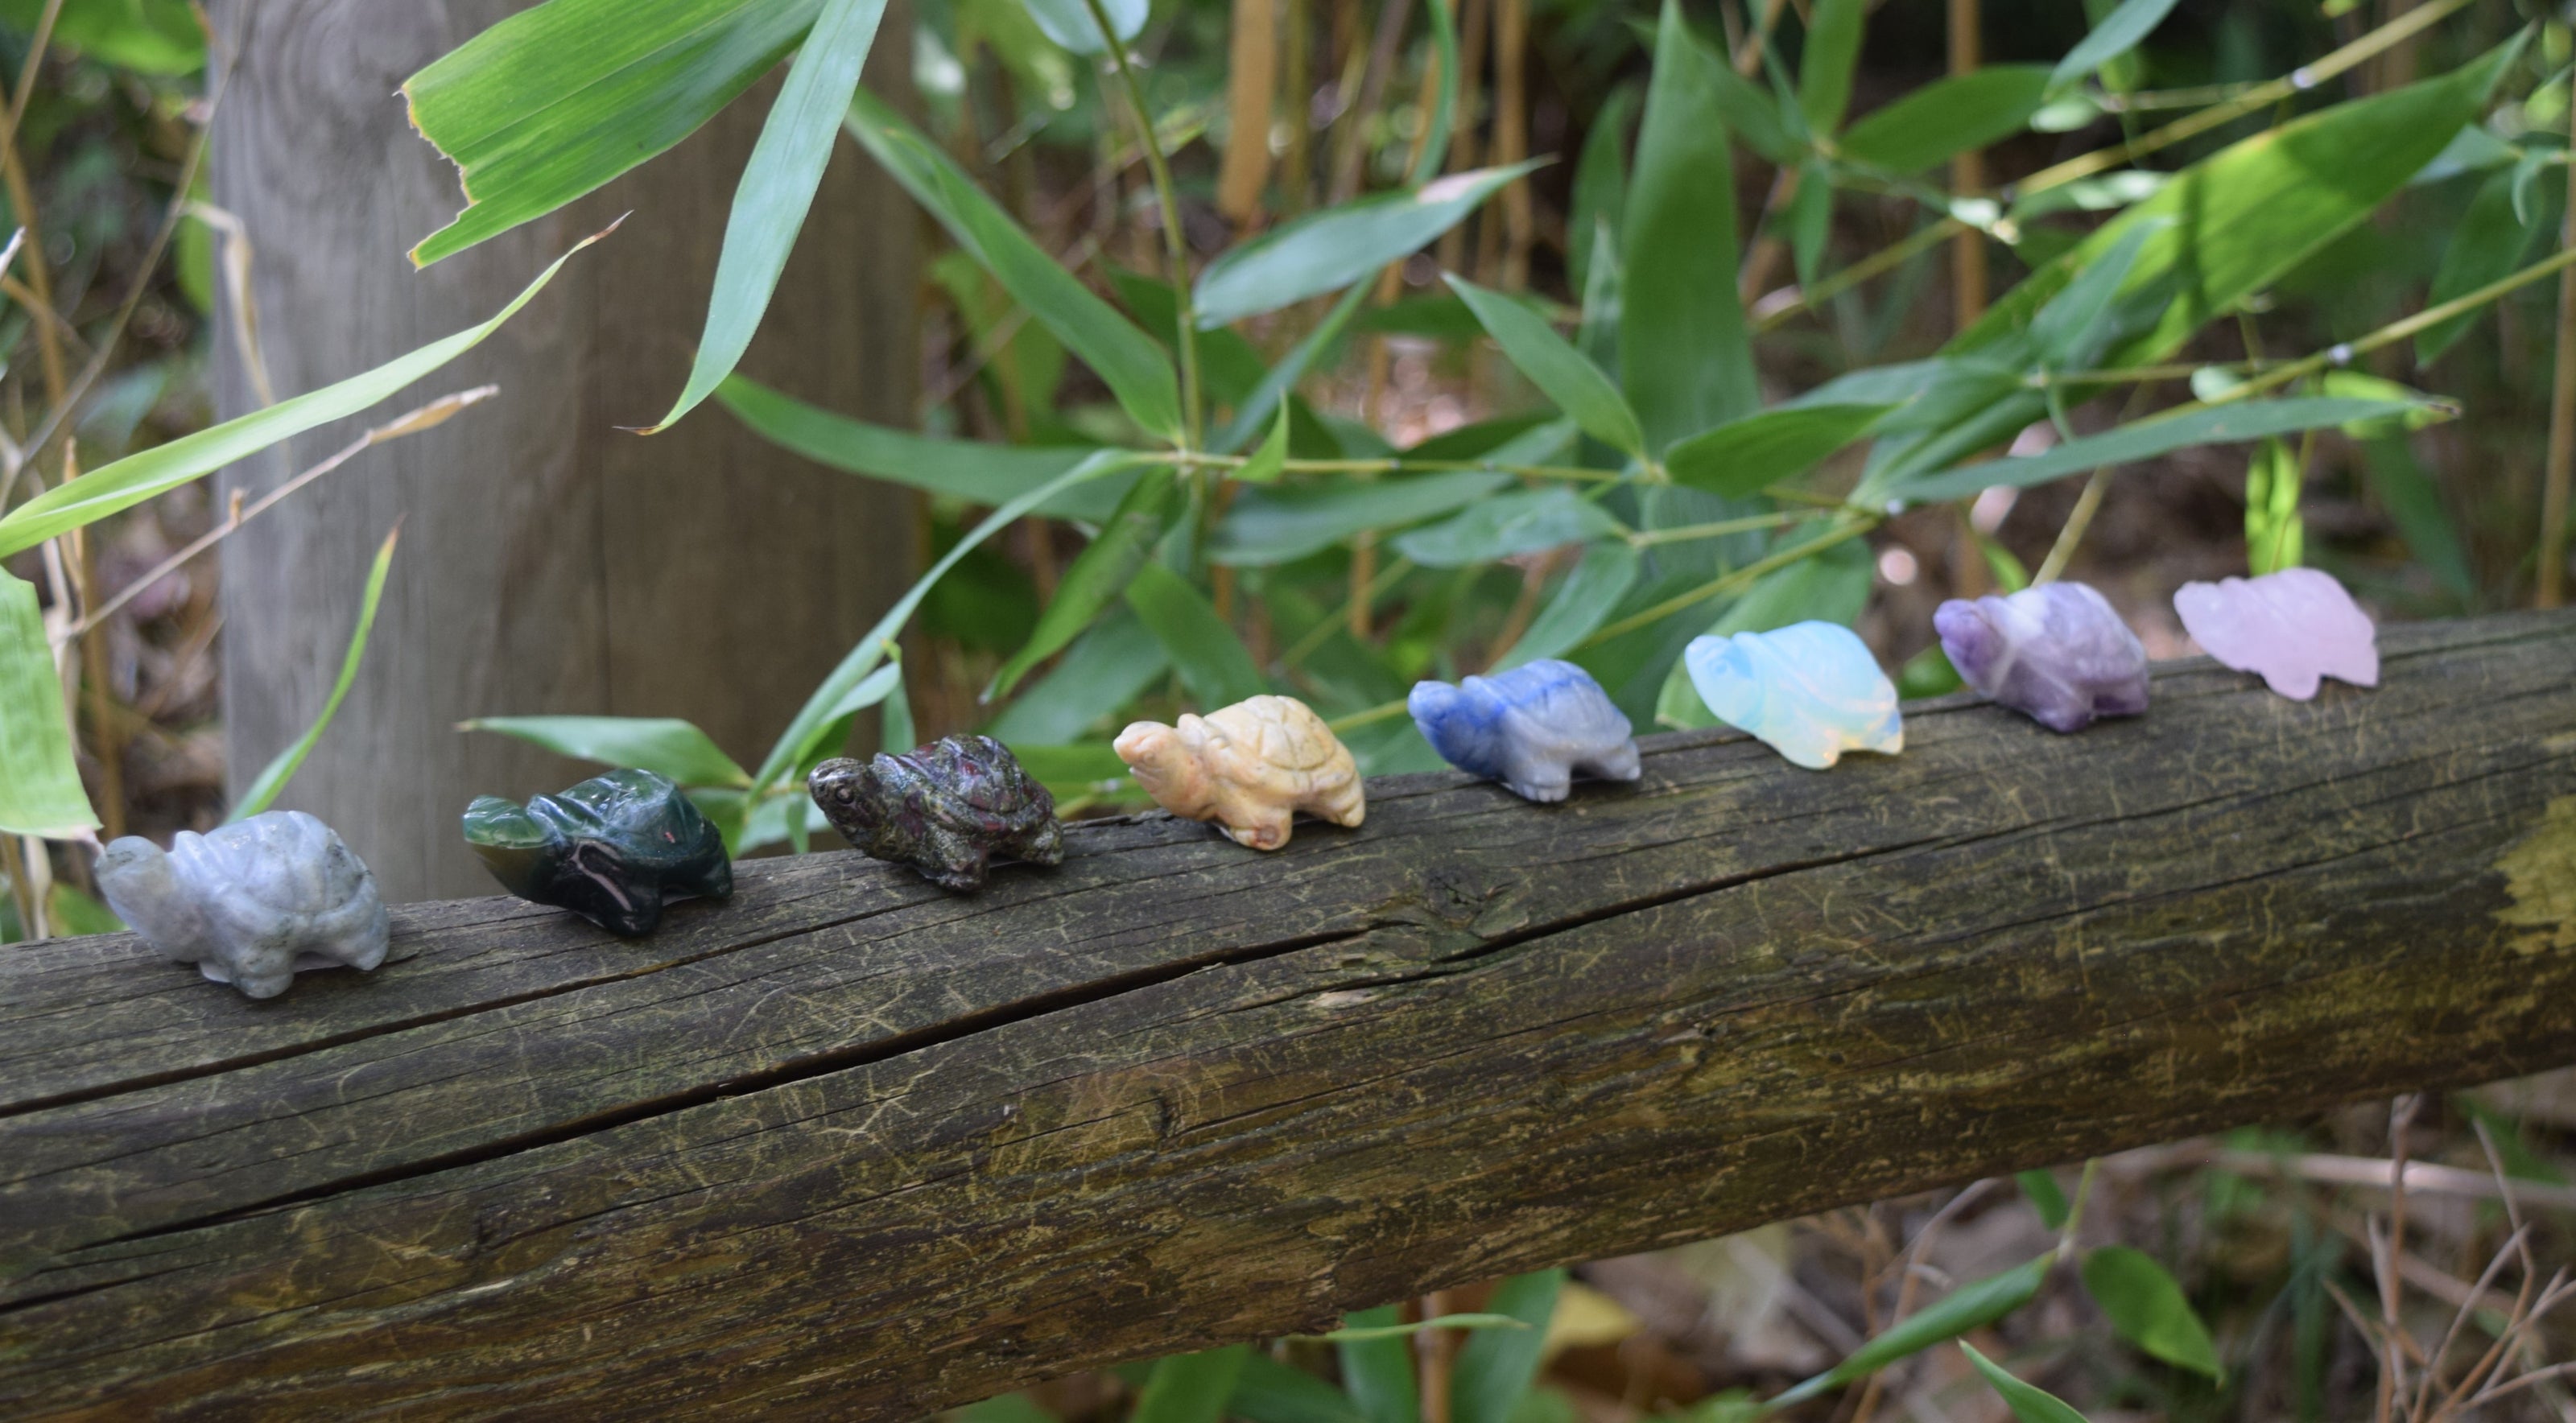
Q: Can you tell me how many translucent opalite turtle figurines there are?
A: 1